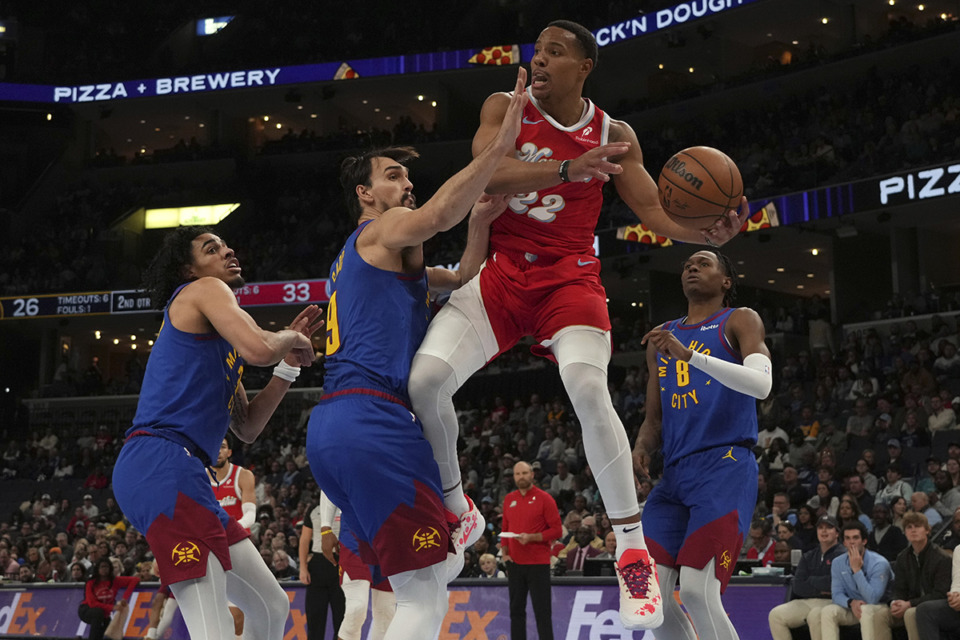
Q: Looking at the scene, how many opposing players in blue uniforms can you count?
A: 3